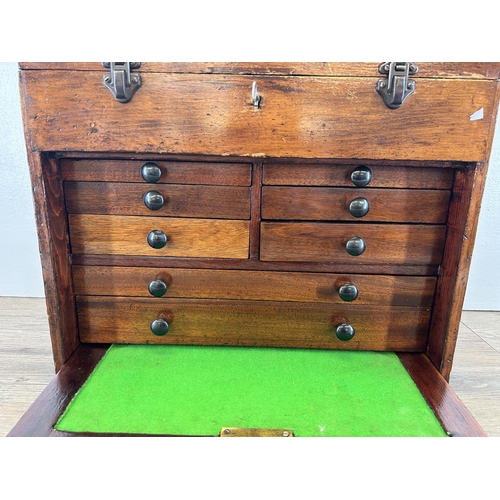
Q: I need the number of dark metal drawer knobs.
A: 10